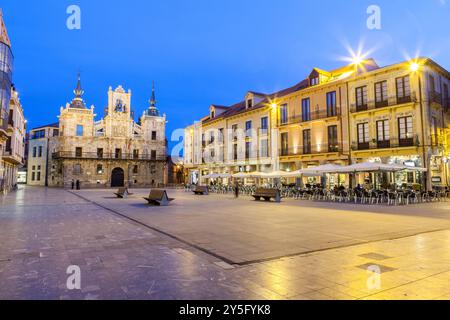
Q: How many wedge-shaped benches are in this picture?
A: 4